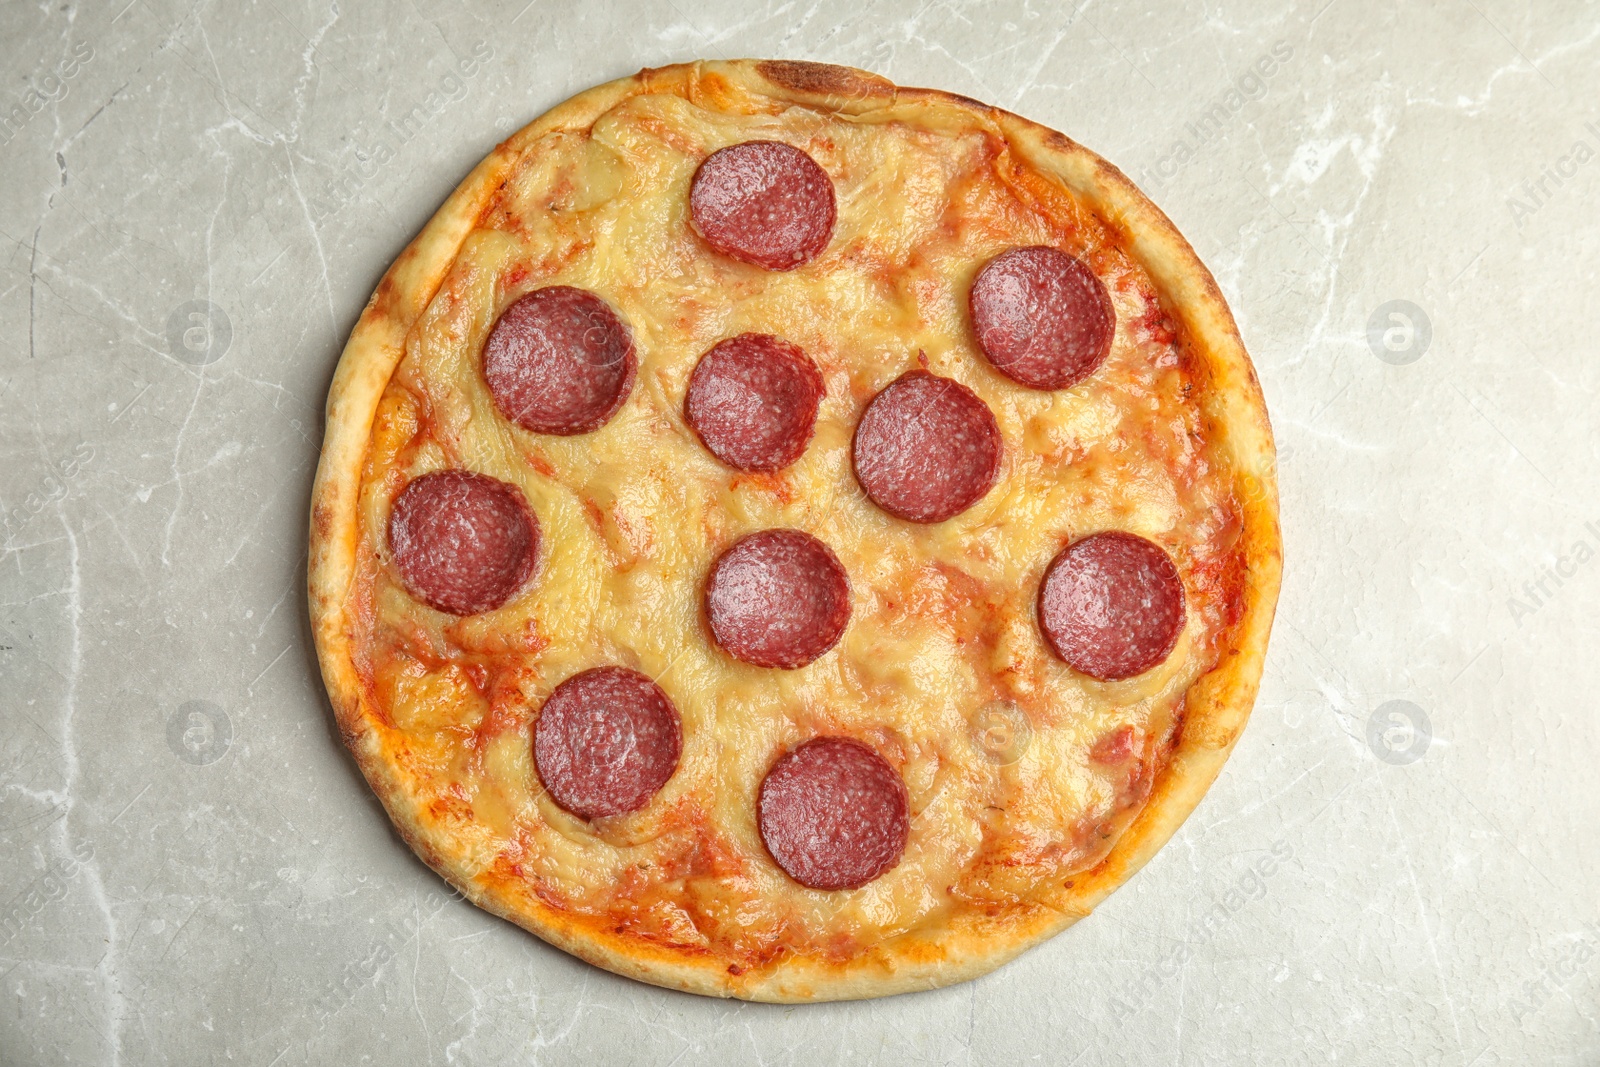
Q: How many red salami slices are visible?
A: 10